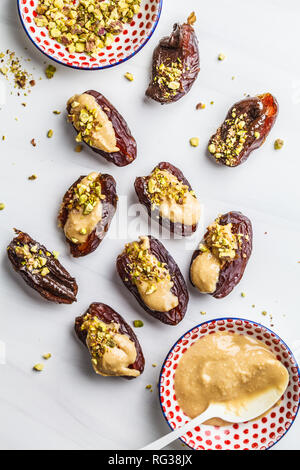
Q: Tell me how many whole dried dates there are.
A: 9